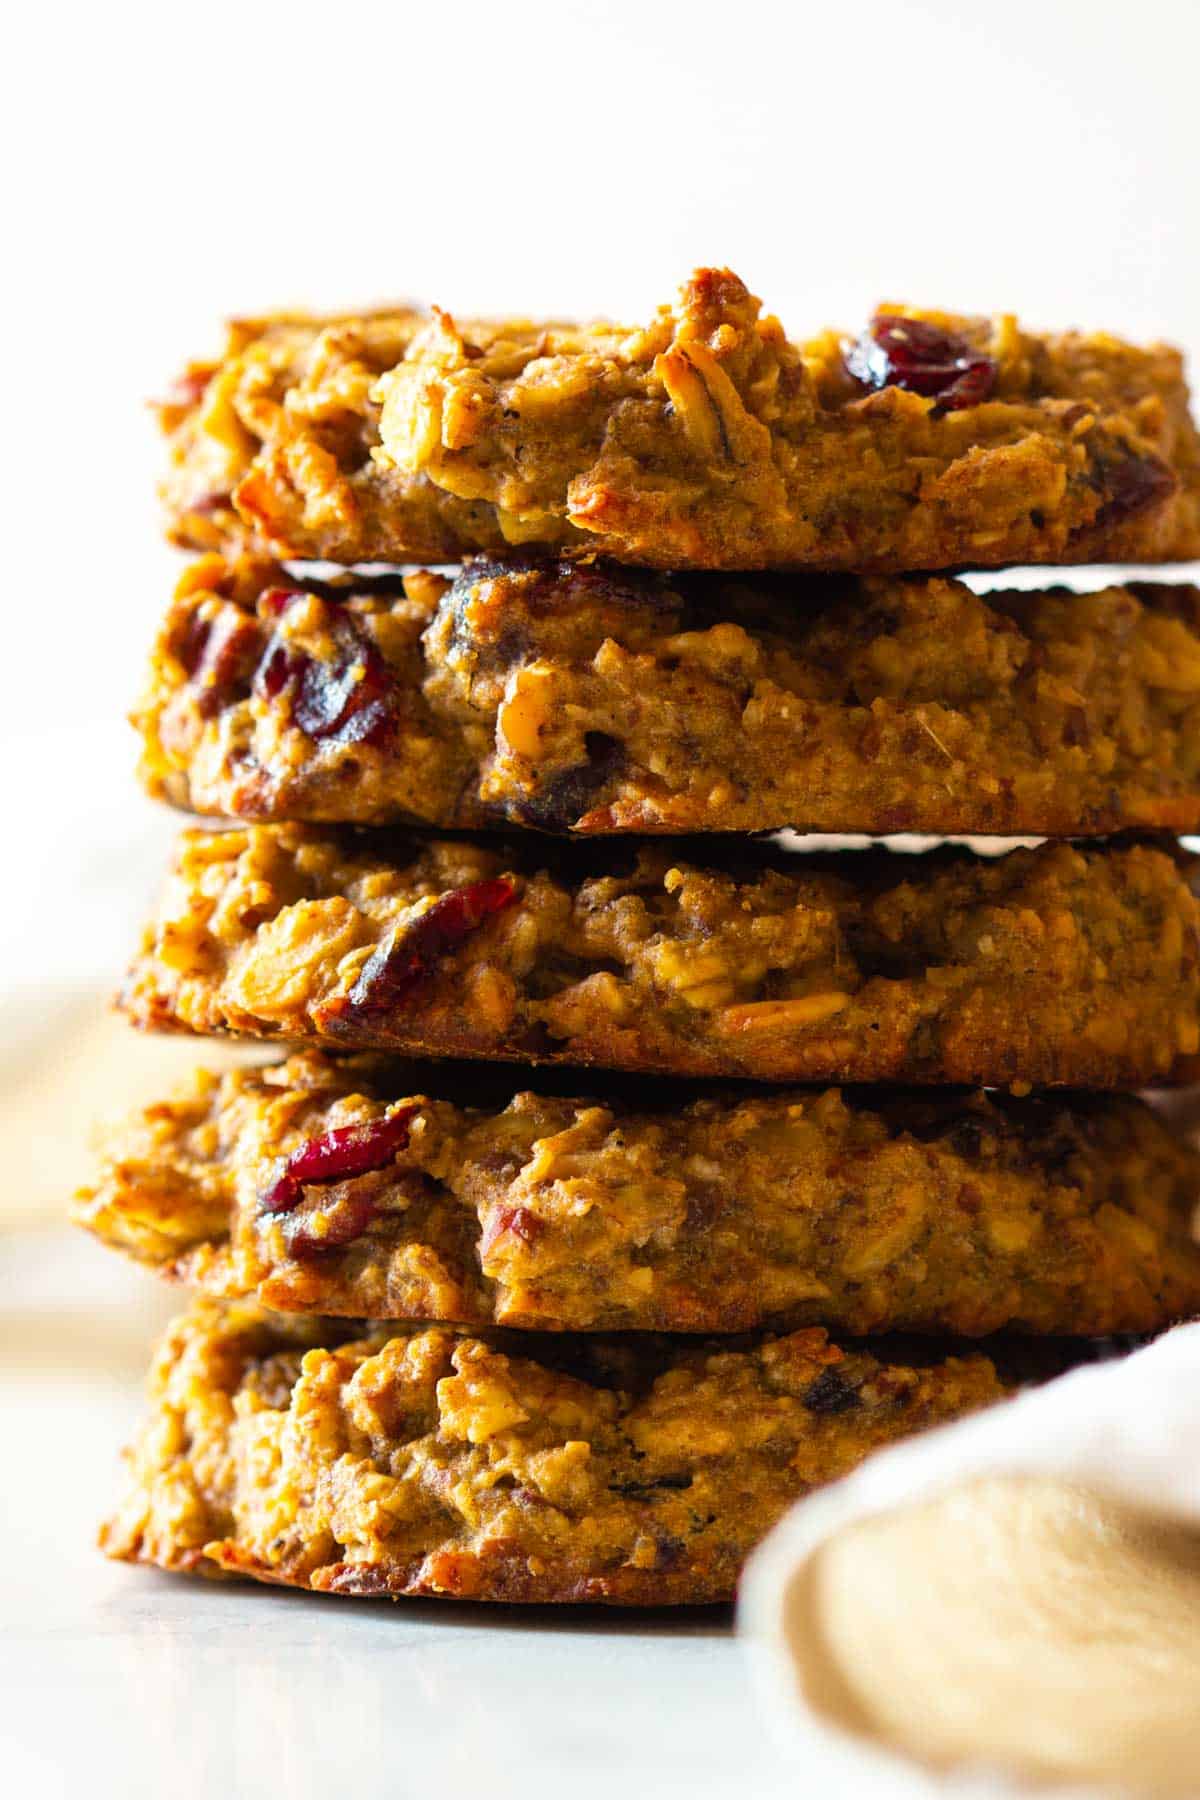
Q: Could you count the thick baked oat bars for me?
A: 5